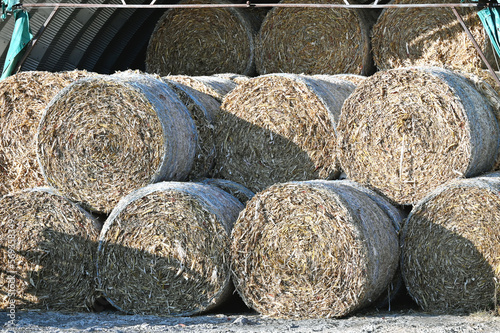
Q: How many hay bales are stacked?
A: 11